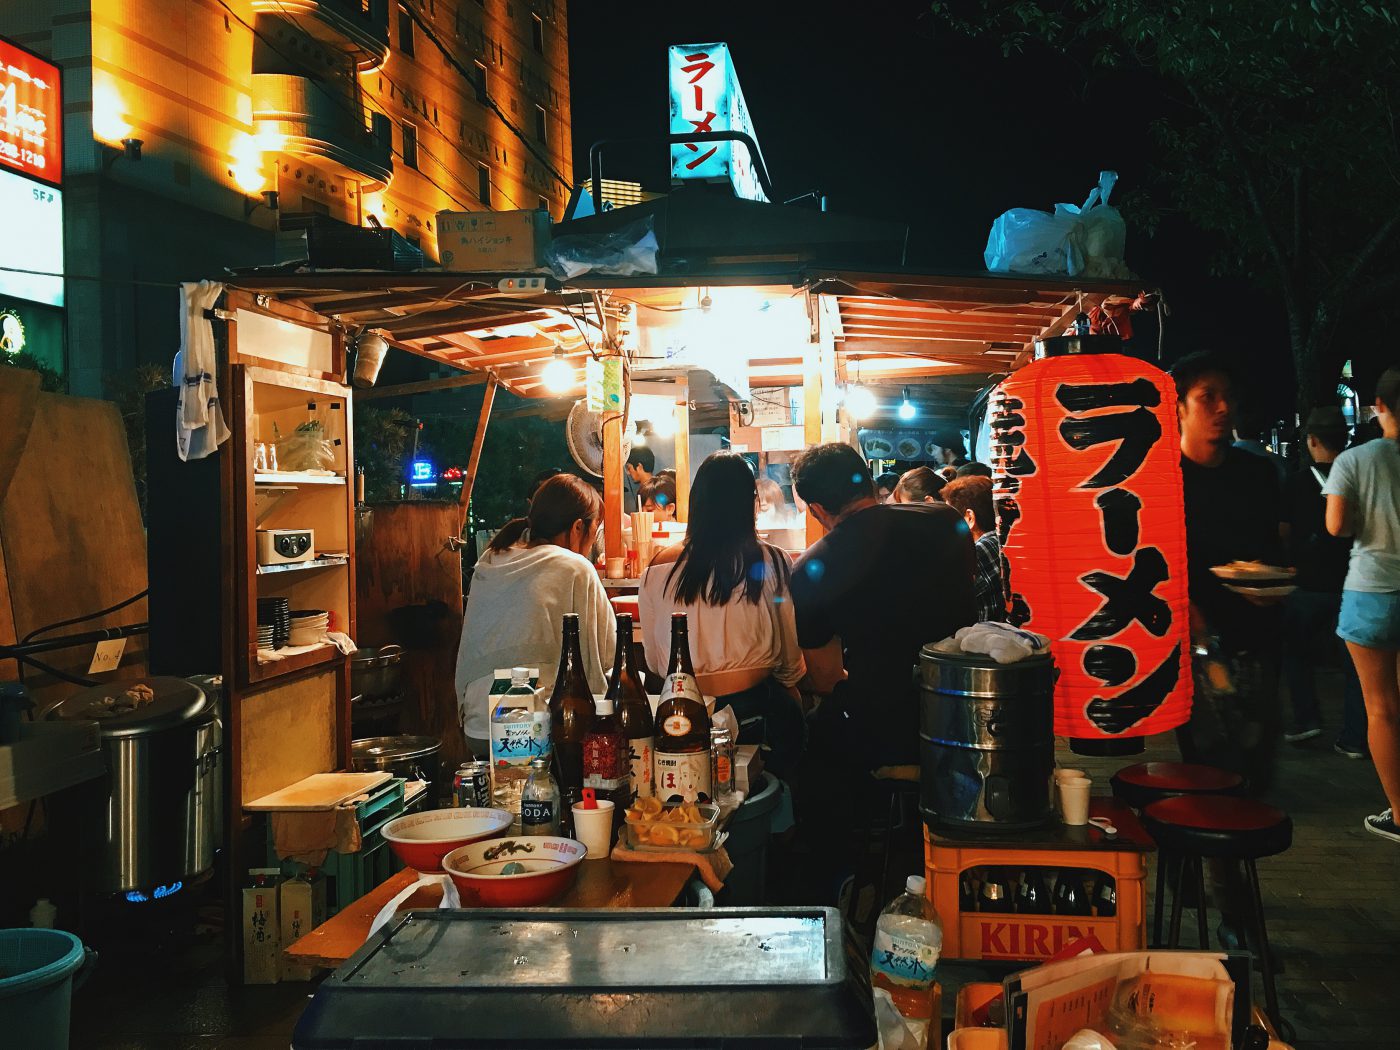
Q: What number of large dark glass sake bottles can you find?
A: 3